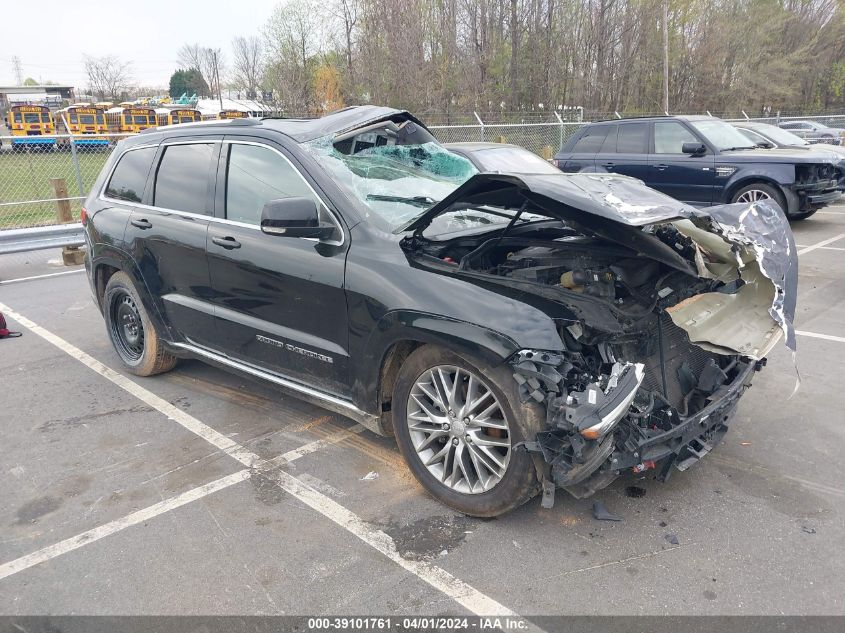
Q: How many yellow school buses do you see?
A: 5